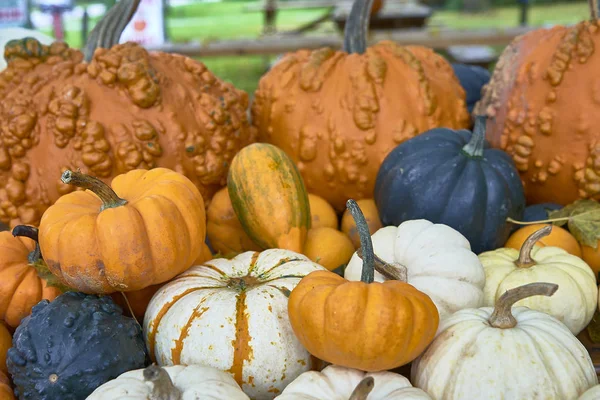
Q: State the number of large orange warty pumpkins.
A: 3